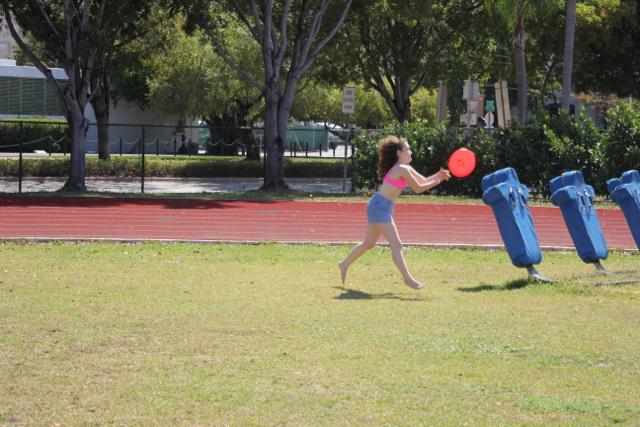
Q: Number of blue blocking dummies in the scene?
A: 3